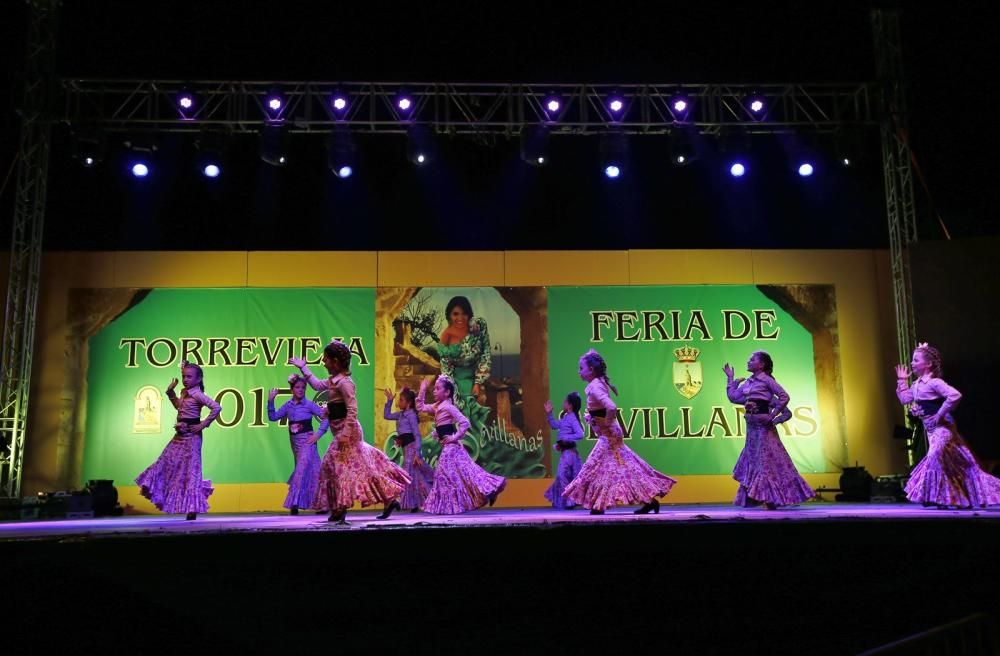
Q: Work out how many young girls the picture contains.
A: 9